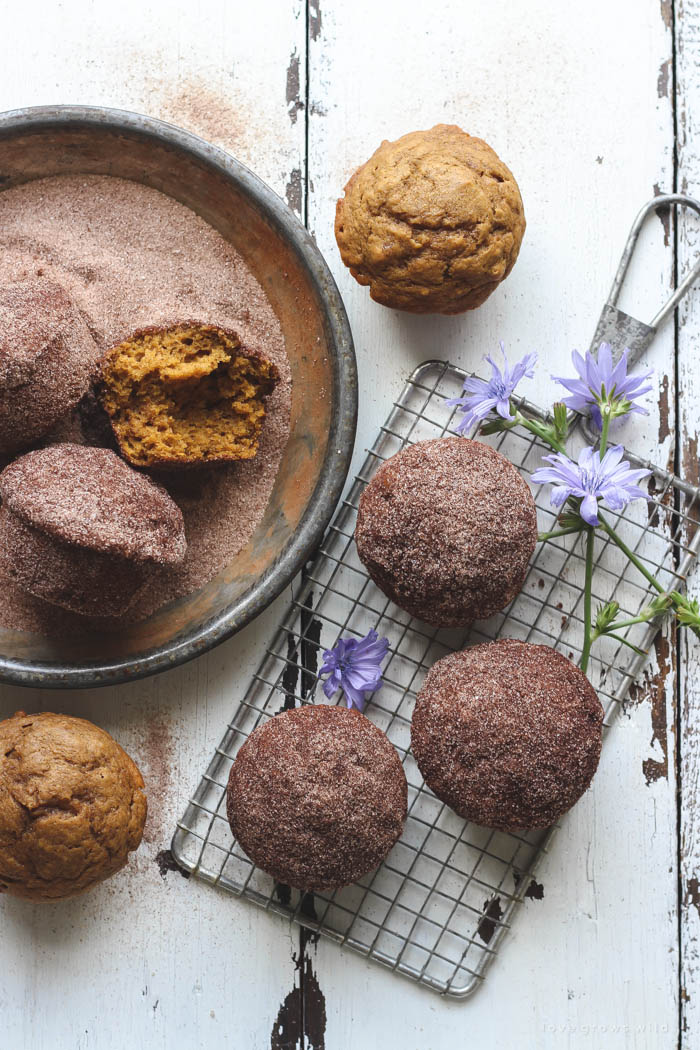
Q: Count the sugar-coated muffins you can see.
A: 6